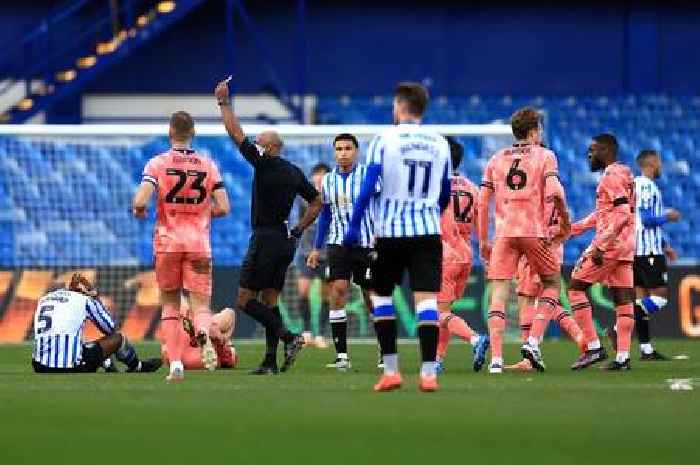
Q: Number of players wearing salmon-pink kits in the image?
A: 6